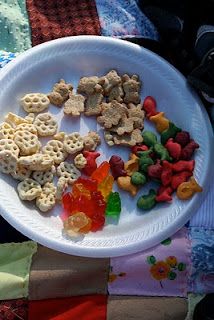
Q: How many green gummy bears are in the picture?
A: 1